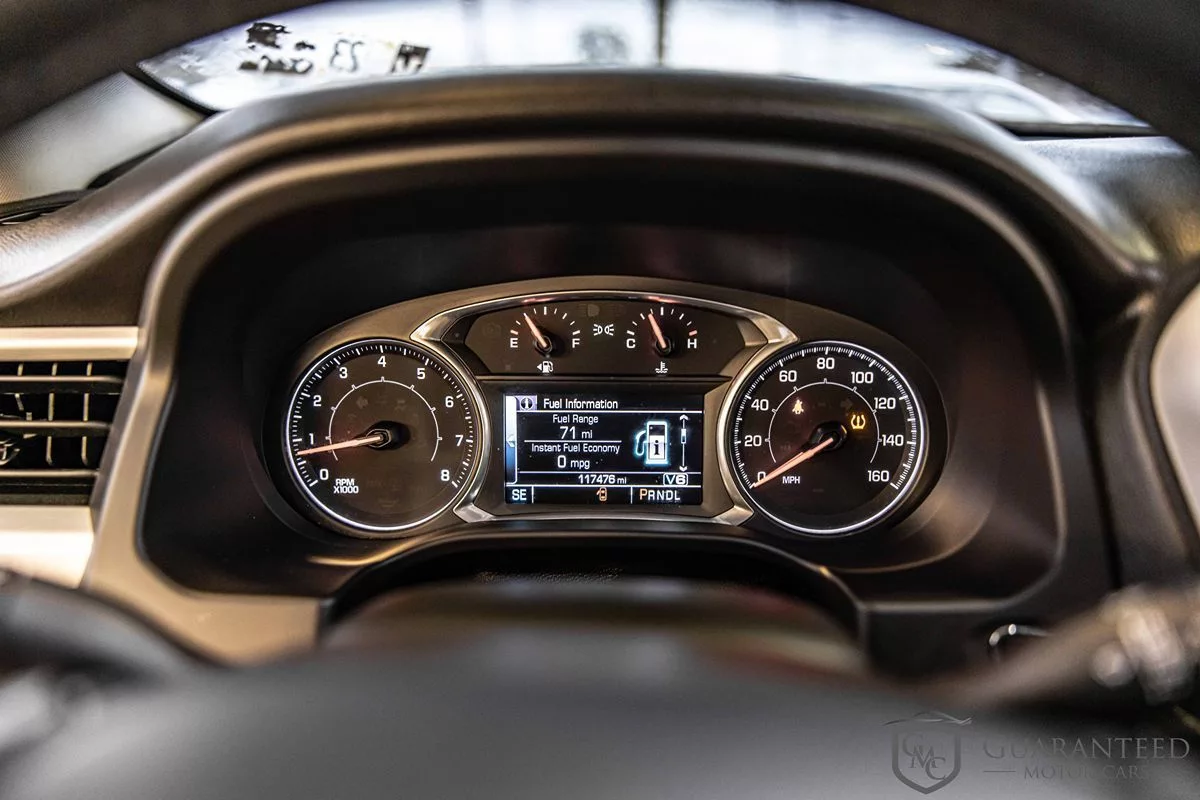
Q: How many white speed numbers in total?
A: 9